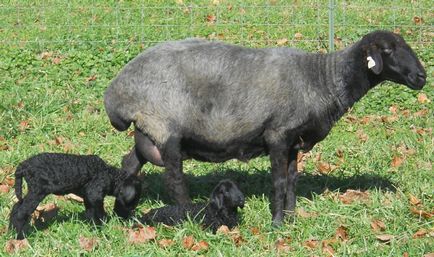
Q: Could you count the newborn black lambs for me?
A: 2